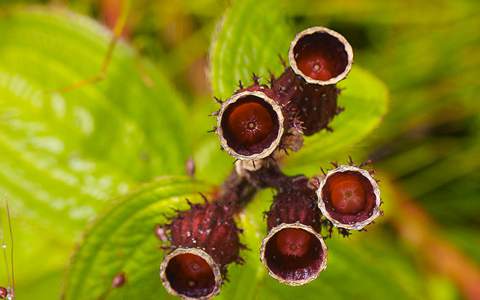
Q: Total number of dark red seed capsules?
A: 5